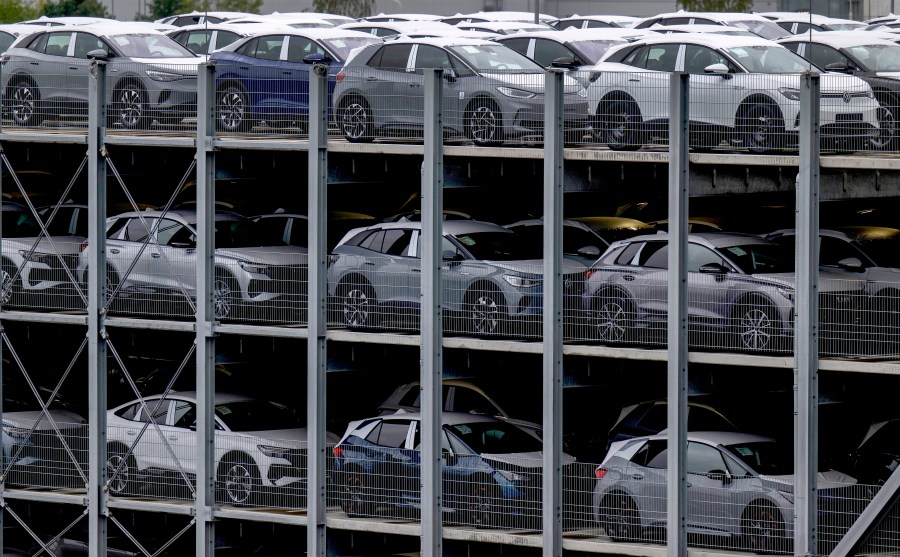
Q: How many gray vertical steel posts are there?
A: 7